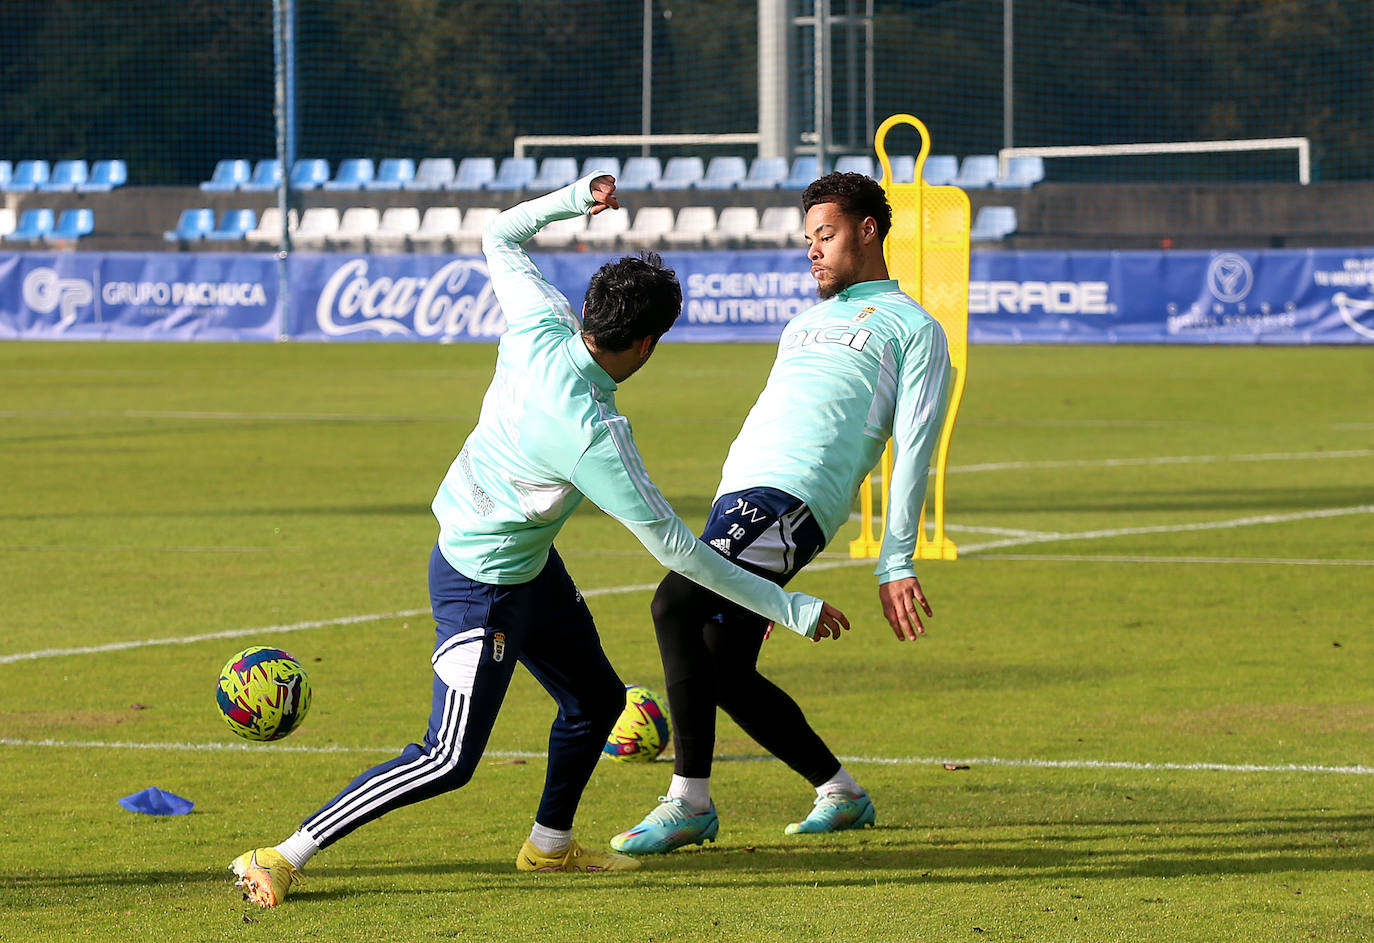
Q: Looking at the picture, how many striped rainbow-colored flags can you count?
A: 0